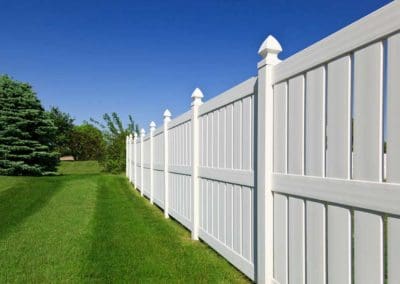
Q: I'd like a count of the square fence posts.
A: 8